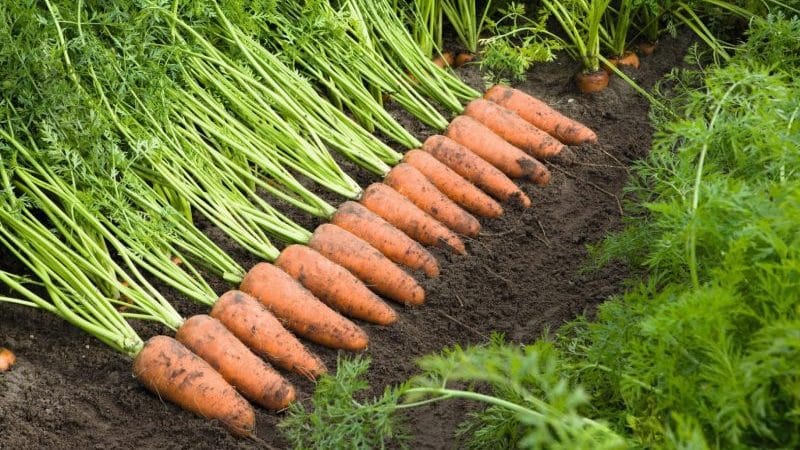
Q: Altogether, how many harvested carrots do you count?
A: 14